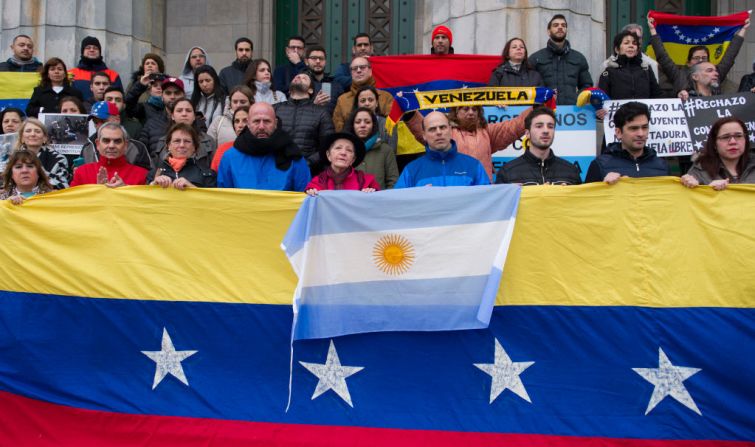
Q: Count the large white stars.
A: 4